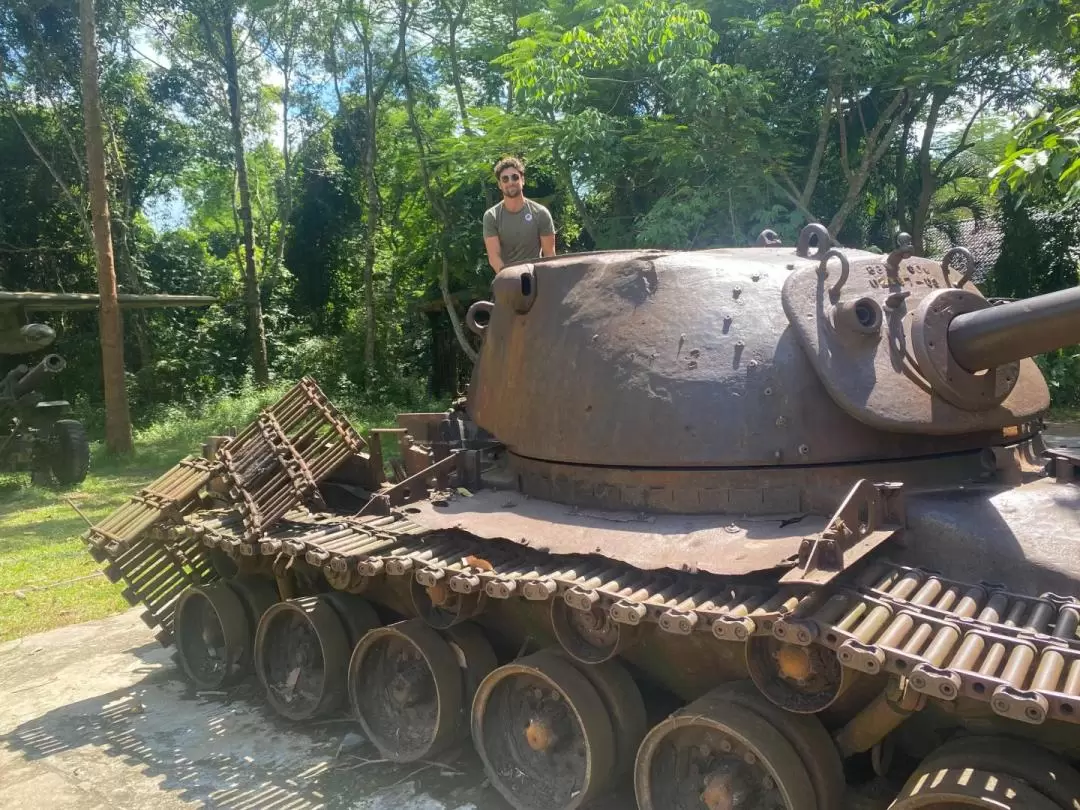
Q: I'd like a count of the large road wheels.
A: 6